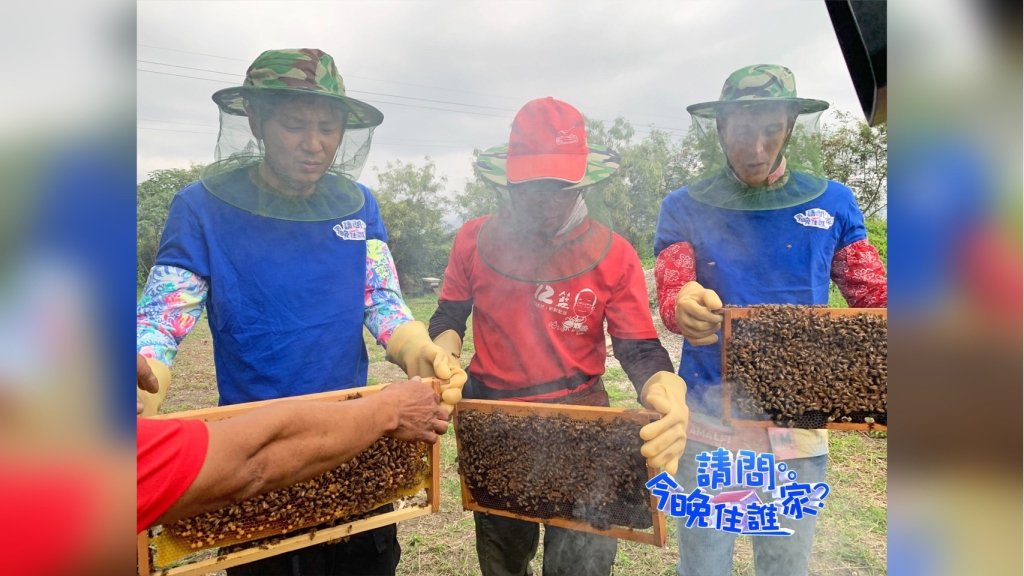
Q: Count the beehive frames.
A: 3